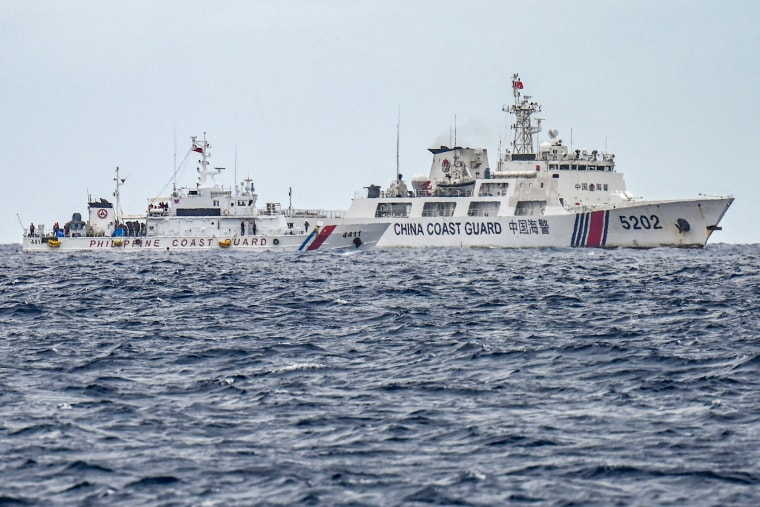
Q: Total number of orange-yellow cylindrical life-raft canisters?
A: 3